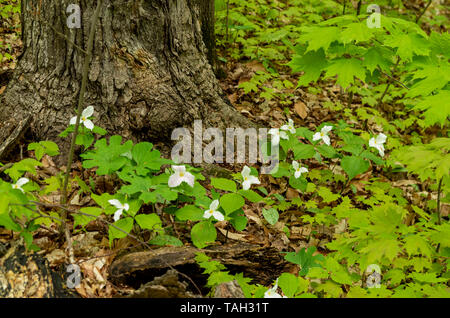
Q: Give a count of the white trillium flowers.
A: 12